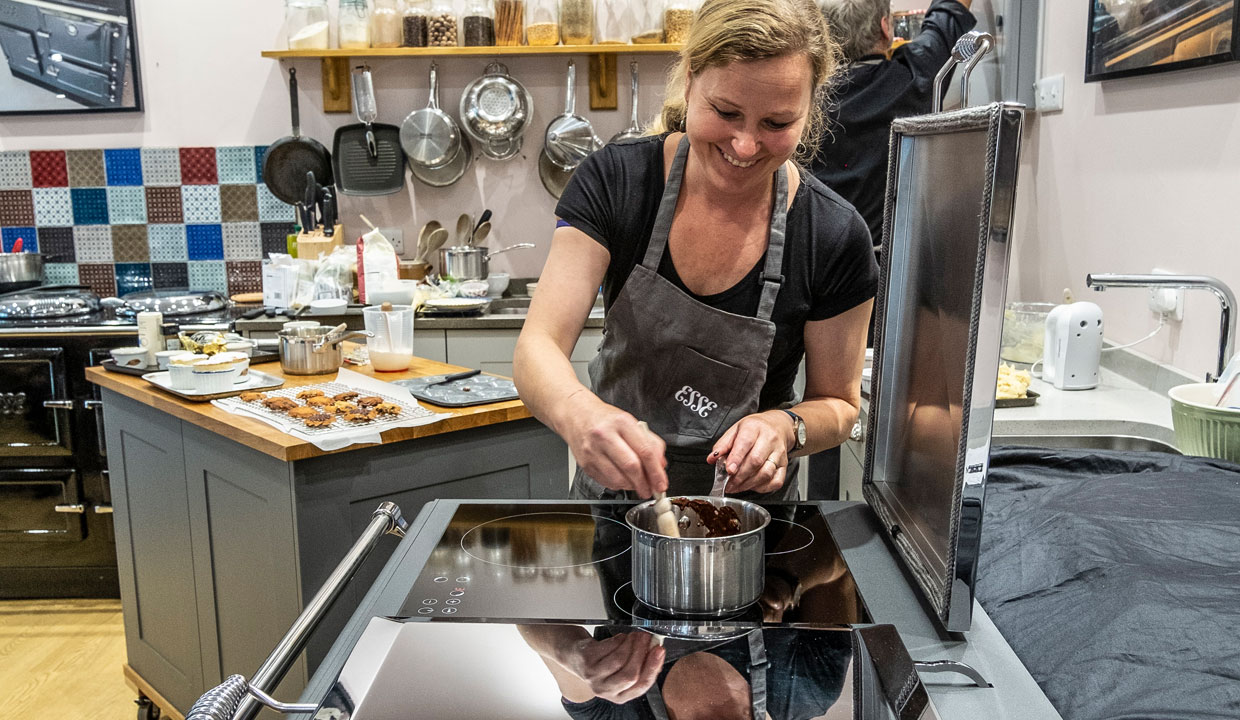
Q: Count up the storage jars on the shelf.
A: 12